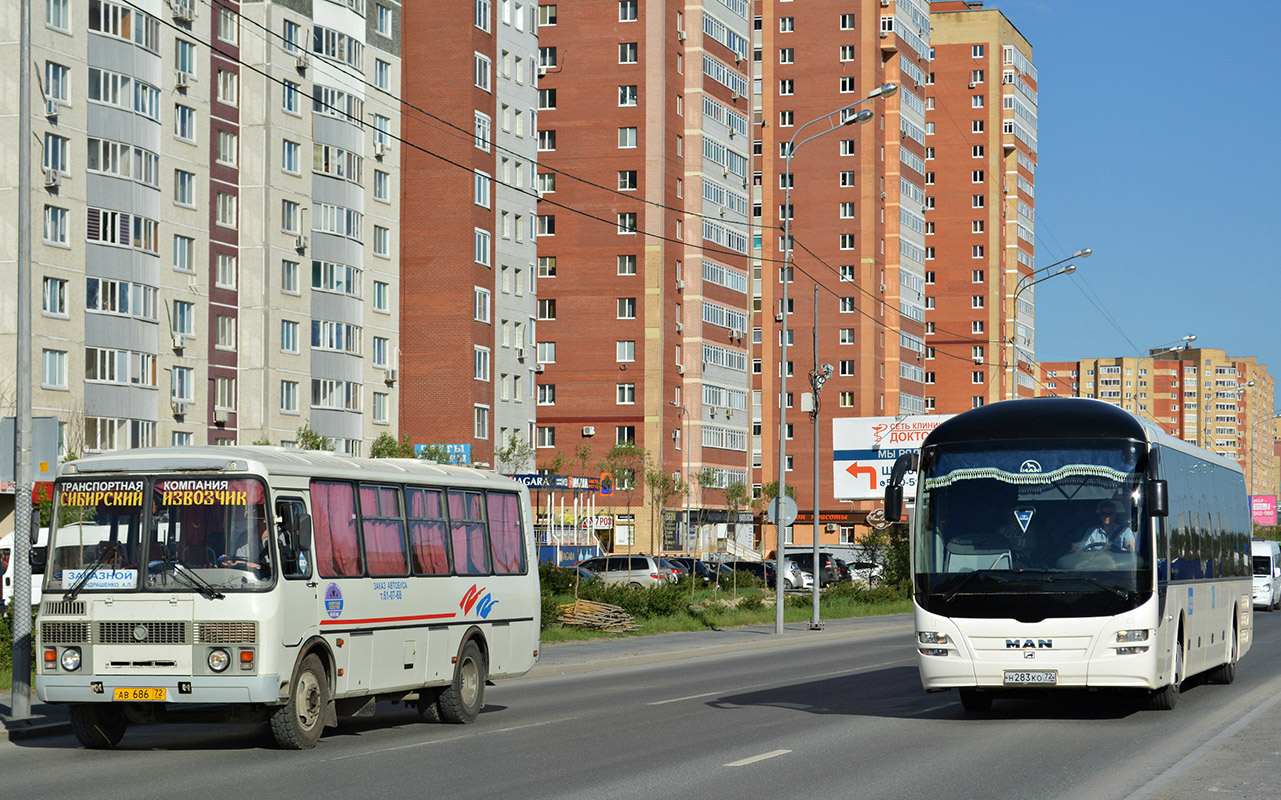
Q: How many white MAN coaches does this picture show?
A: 1